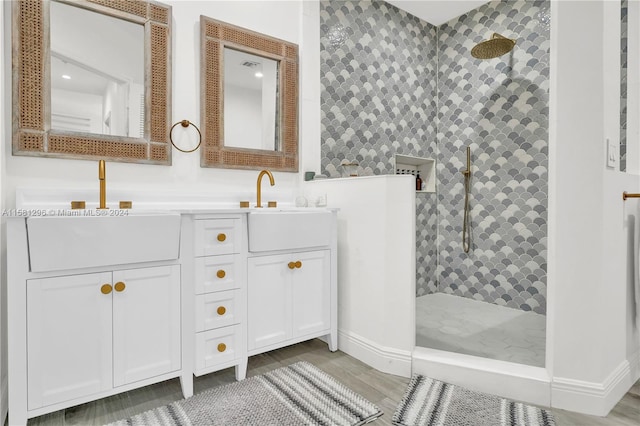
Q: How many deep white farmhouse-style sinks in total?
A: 2